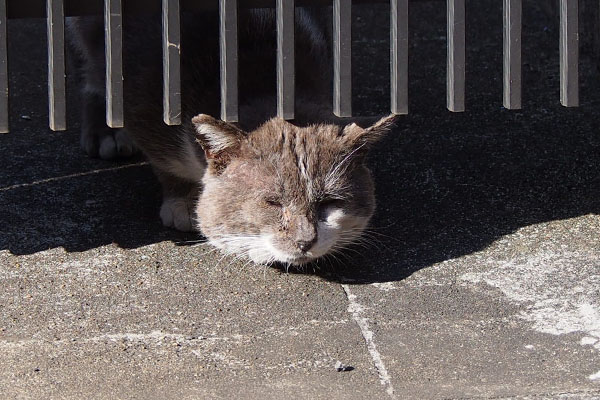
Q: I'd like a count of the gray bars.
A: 11